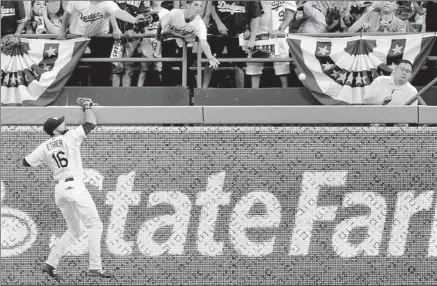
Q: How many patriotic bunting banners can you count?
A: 2